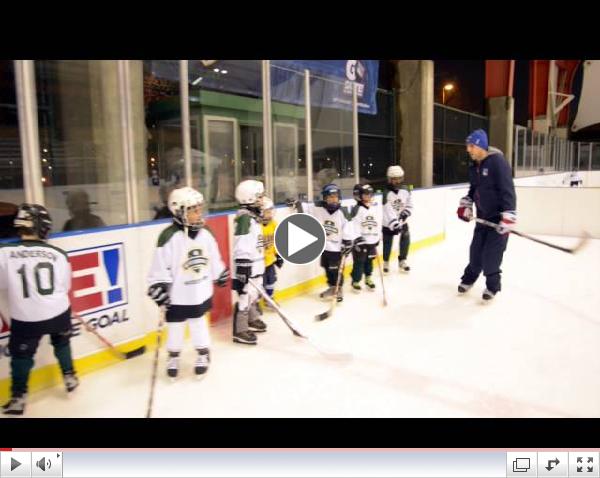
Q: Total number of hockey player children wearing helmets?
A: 7